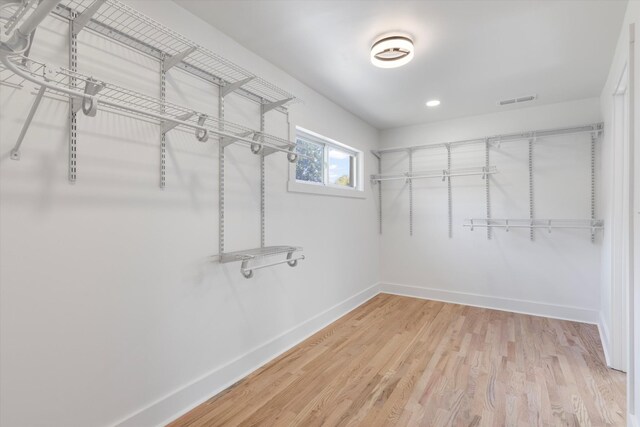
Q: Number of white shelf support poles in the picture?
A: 10